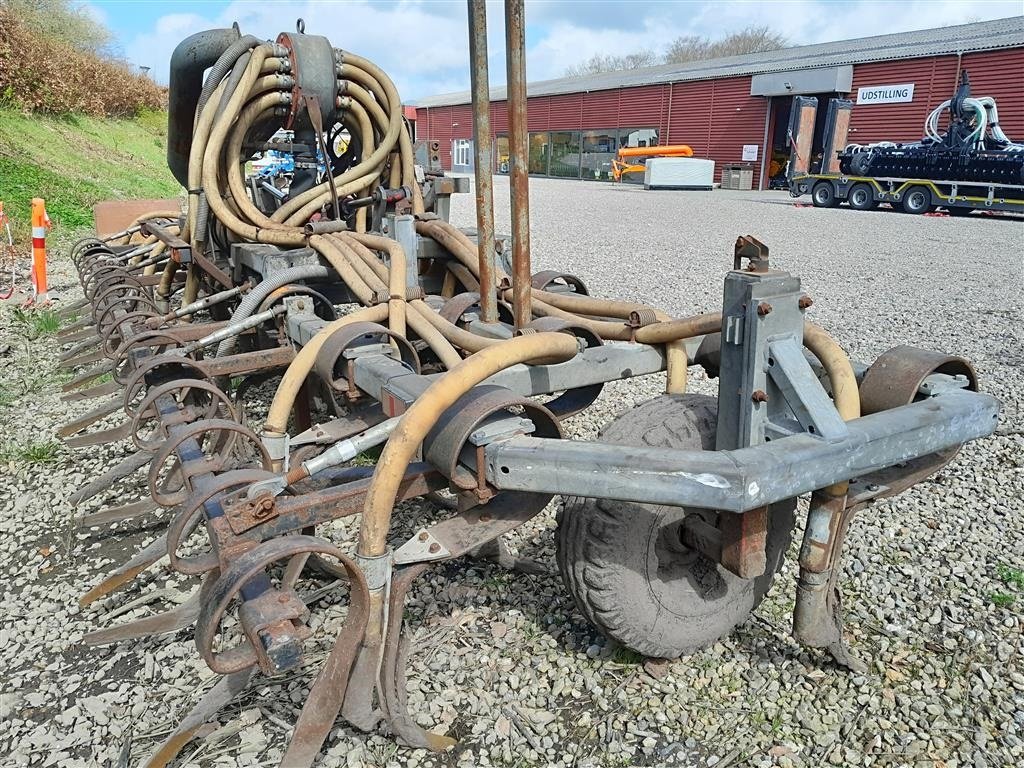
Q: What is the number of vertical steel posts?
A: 2